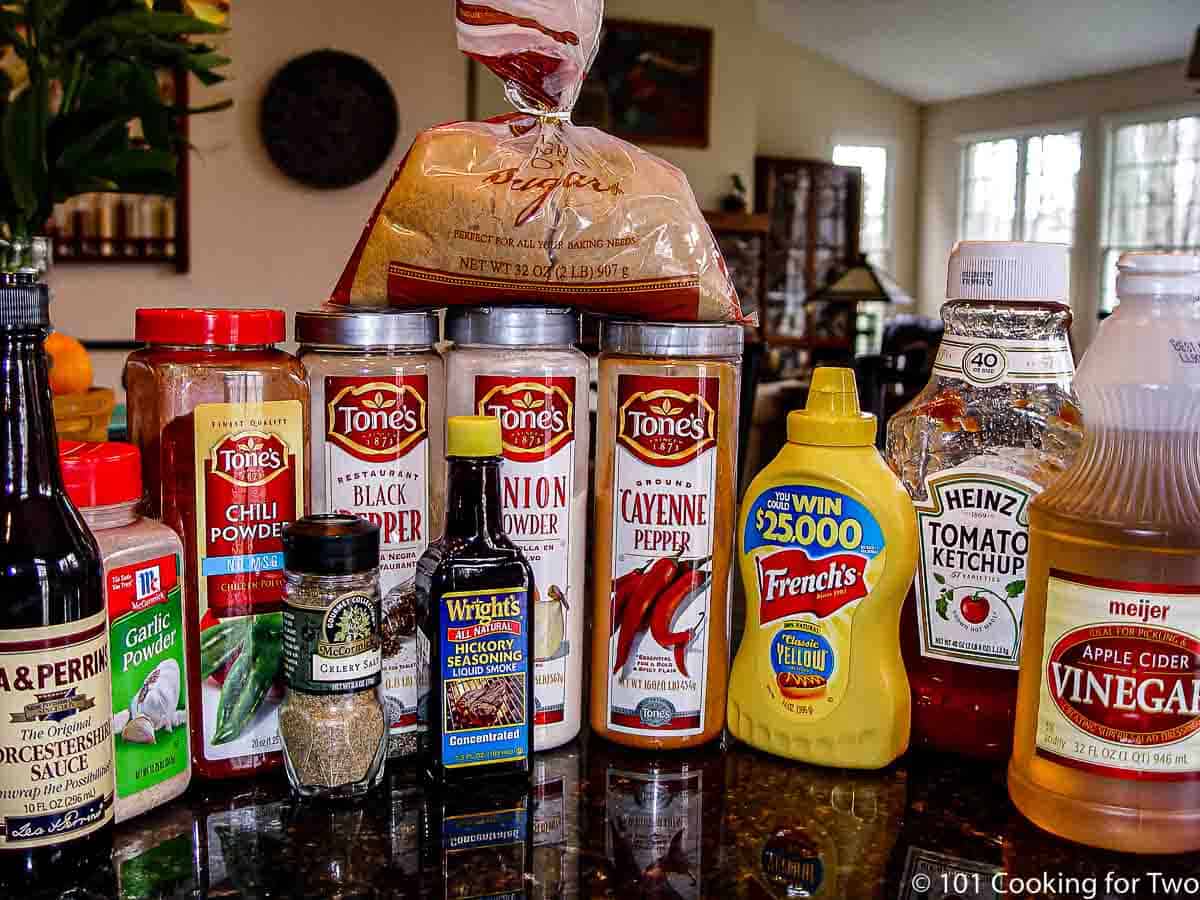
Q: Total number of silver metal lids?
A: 3